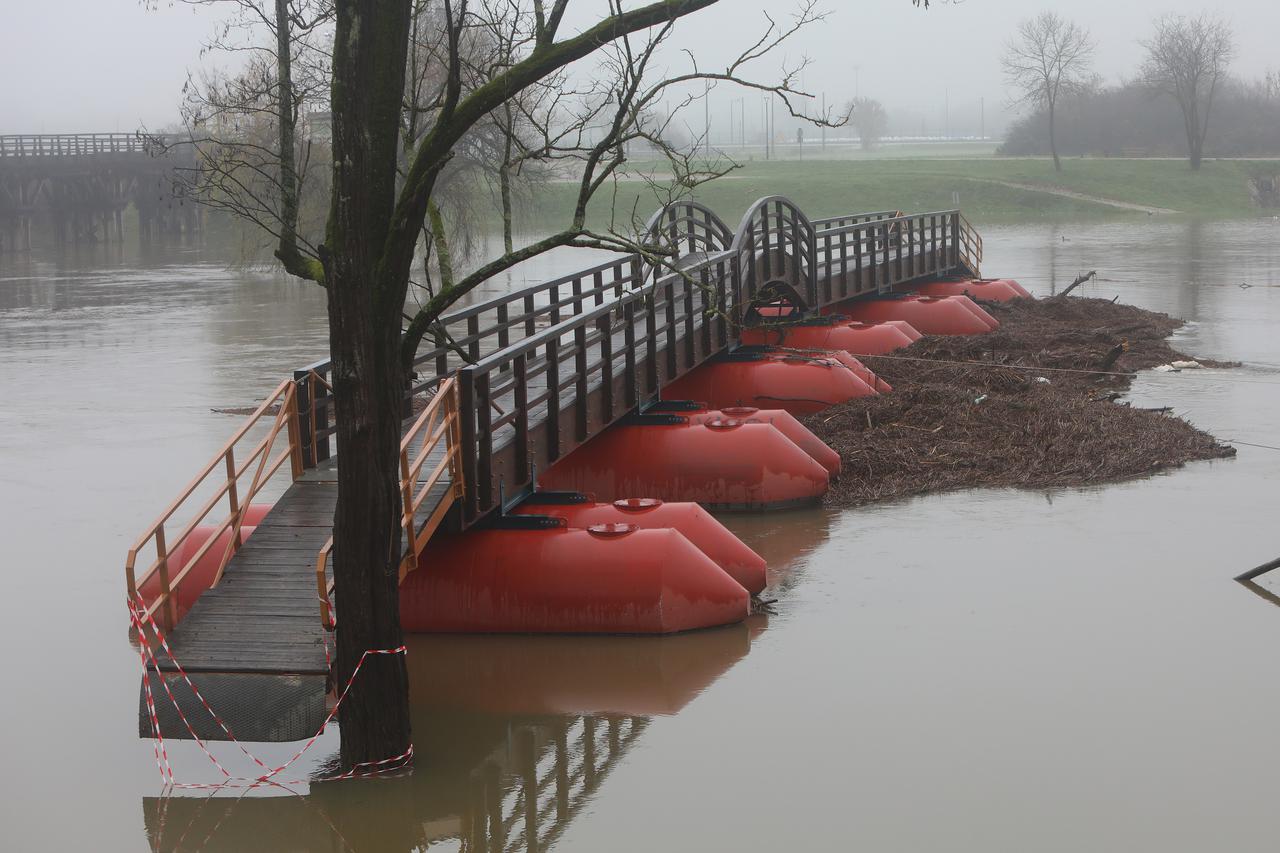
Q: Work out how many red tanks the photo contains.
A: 12